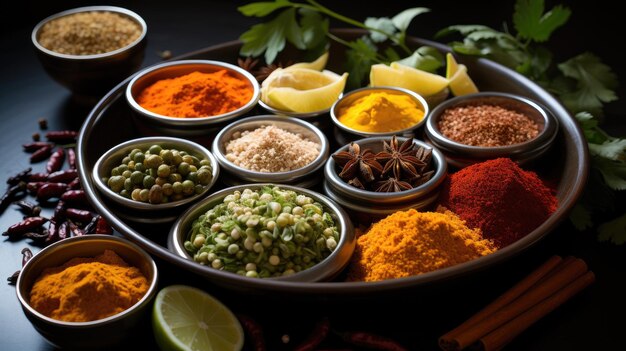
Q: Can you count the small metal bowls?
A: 10